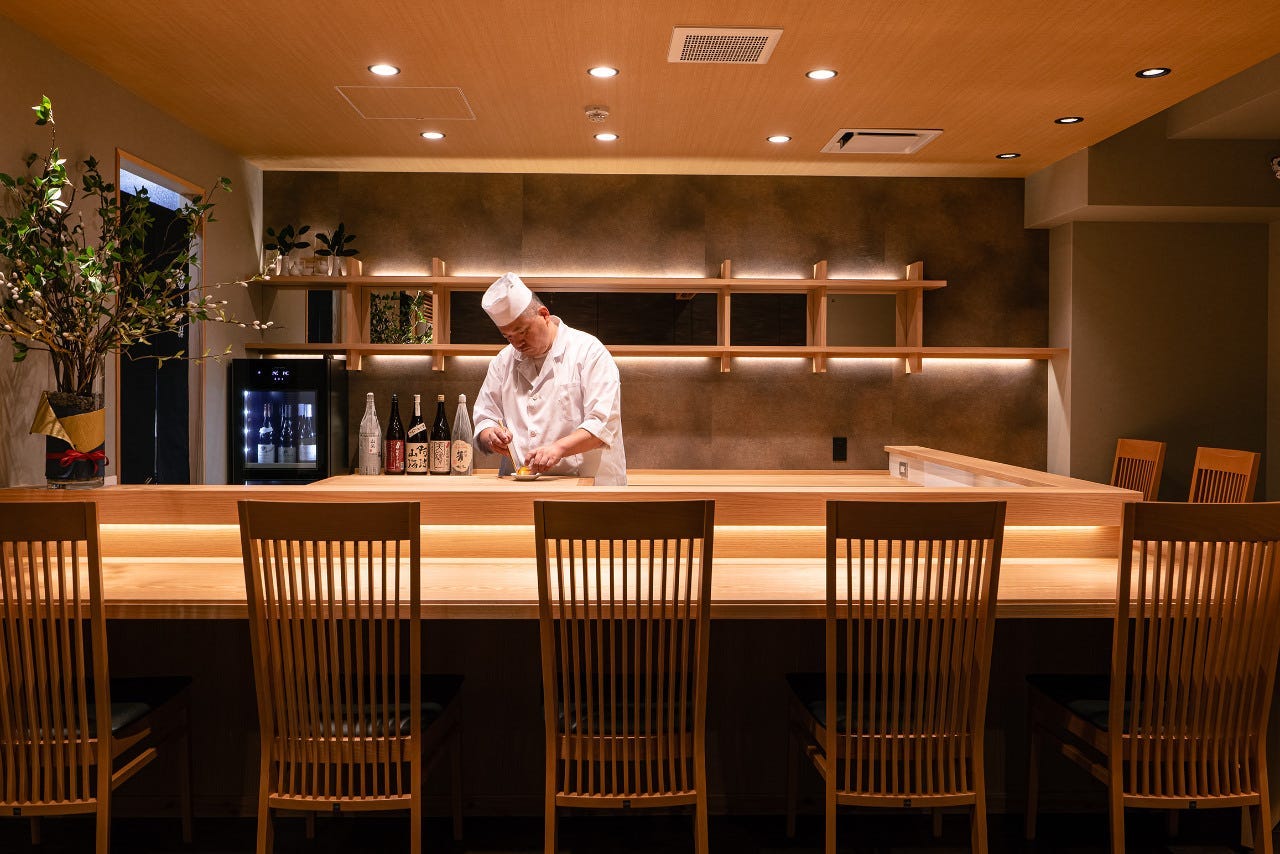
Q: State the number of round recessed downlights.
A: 9